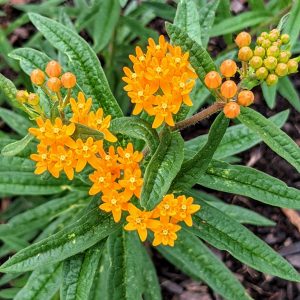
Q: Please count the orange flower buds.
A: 11